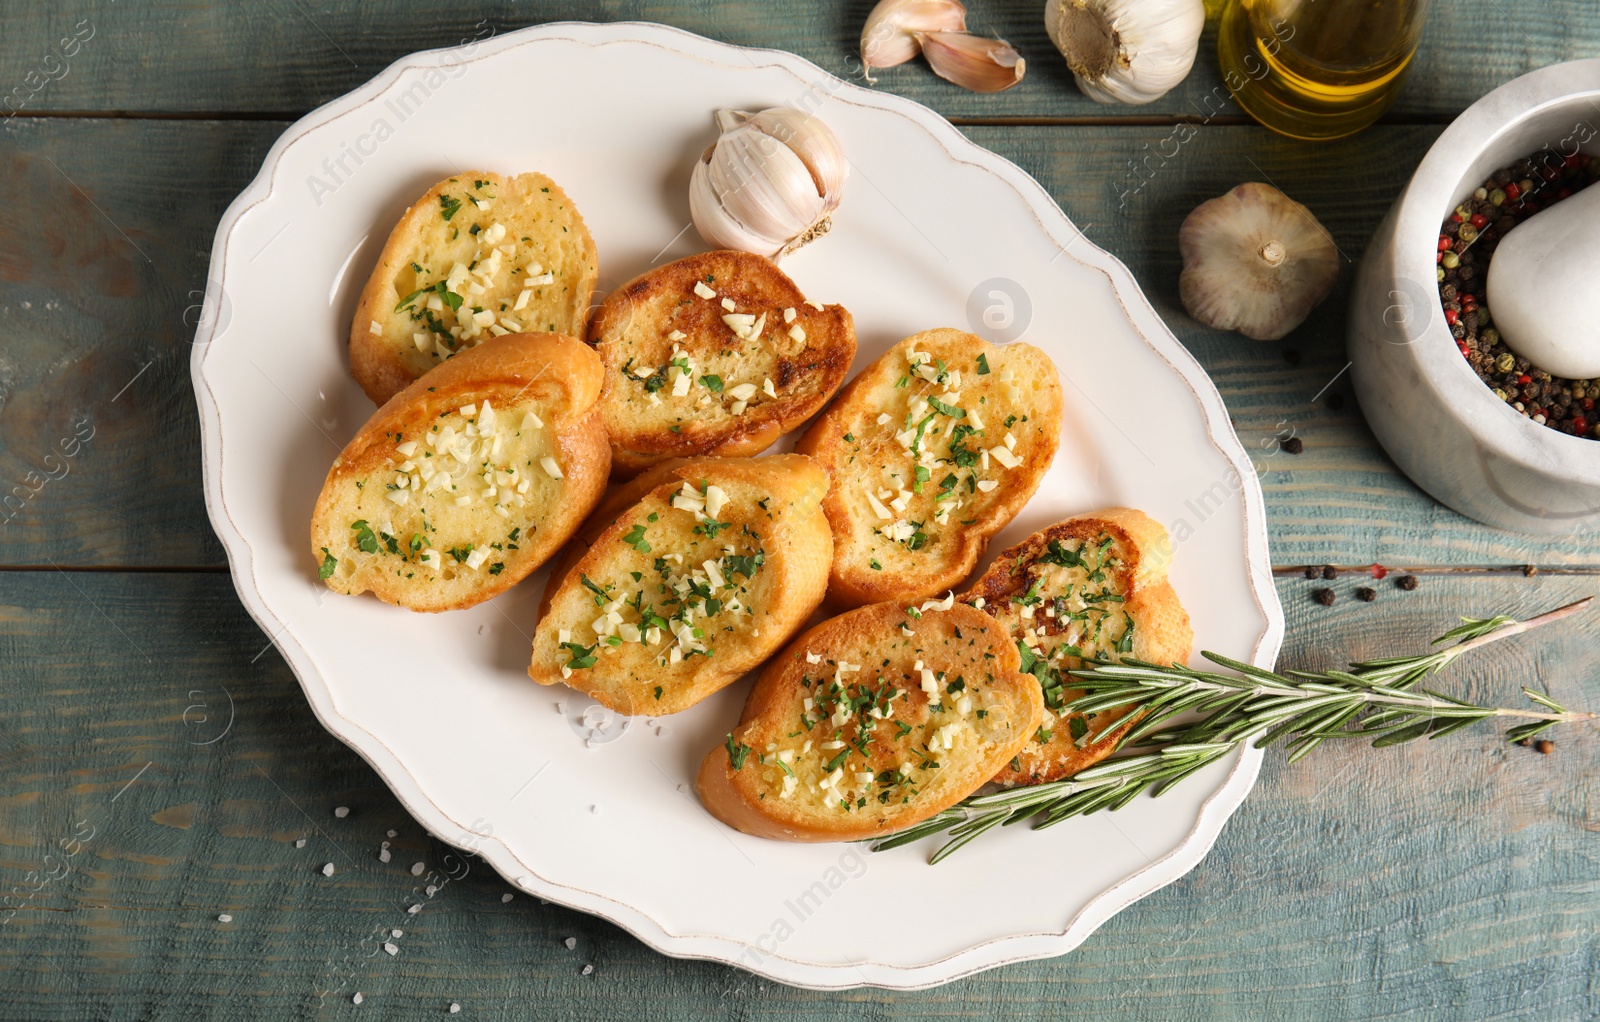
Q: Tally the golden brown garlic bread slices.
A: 7